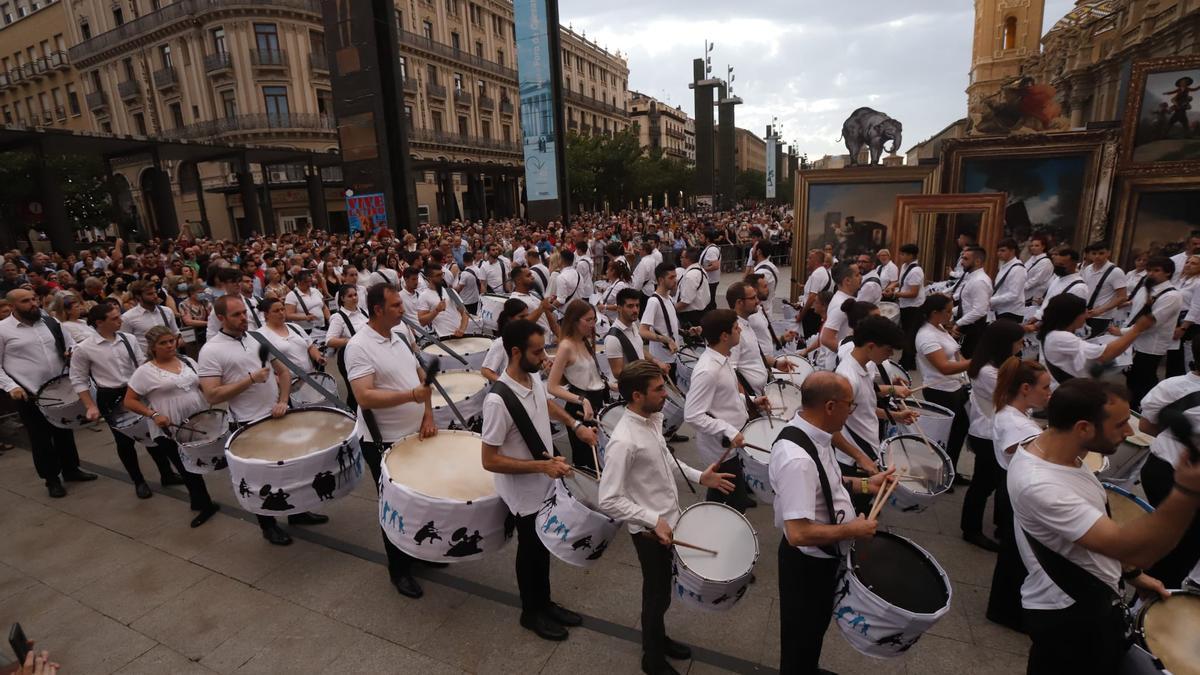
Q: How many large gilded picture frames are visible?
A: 5